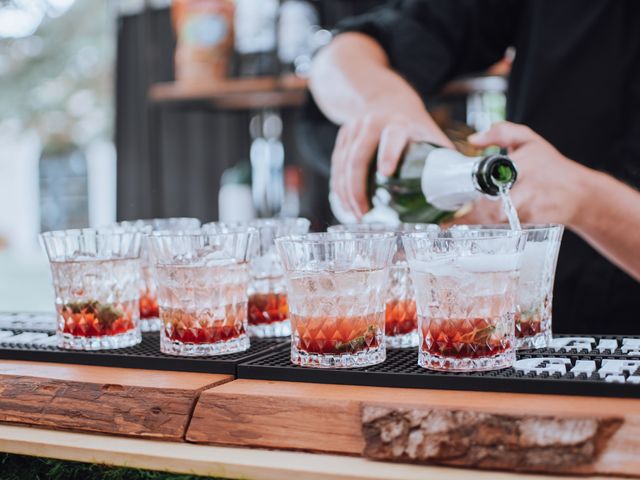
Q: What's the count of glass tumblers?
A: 8